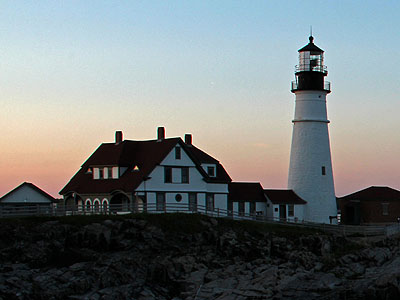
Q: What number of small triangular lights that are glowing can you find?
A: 2